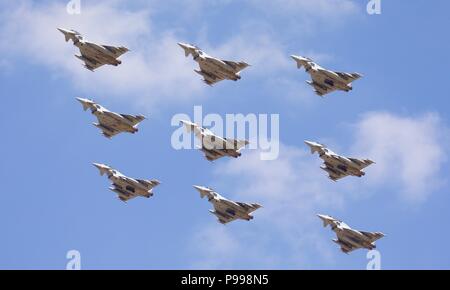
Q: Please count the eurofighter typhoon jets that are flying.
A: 9